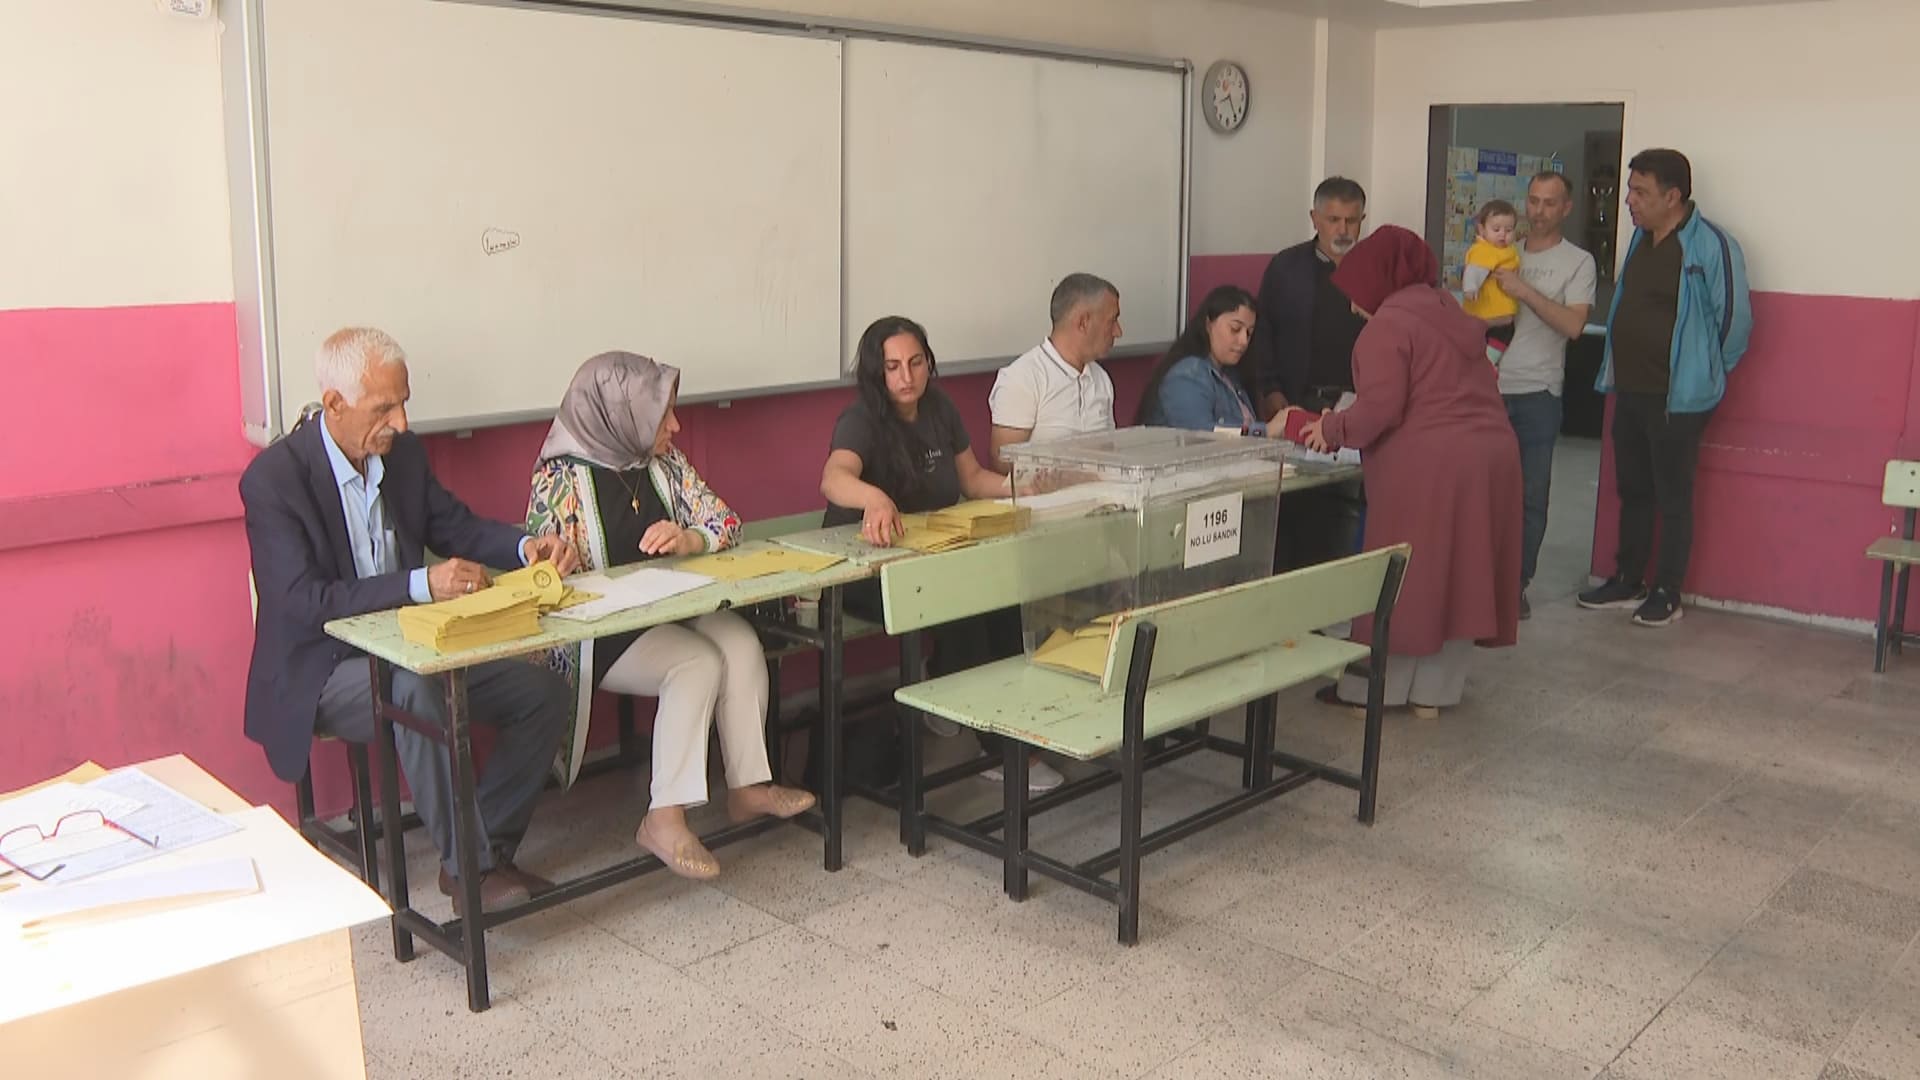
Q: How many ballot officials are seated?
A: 5